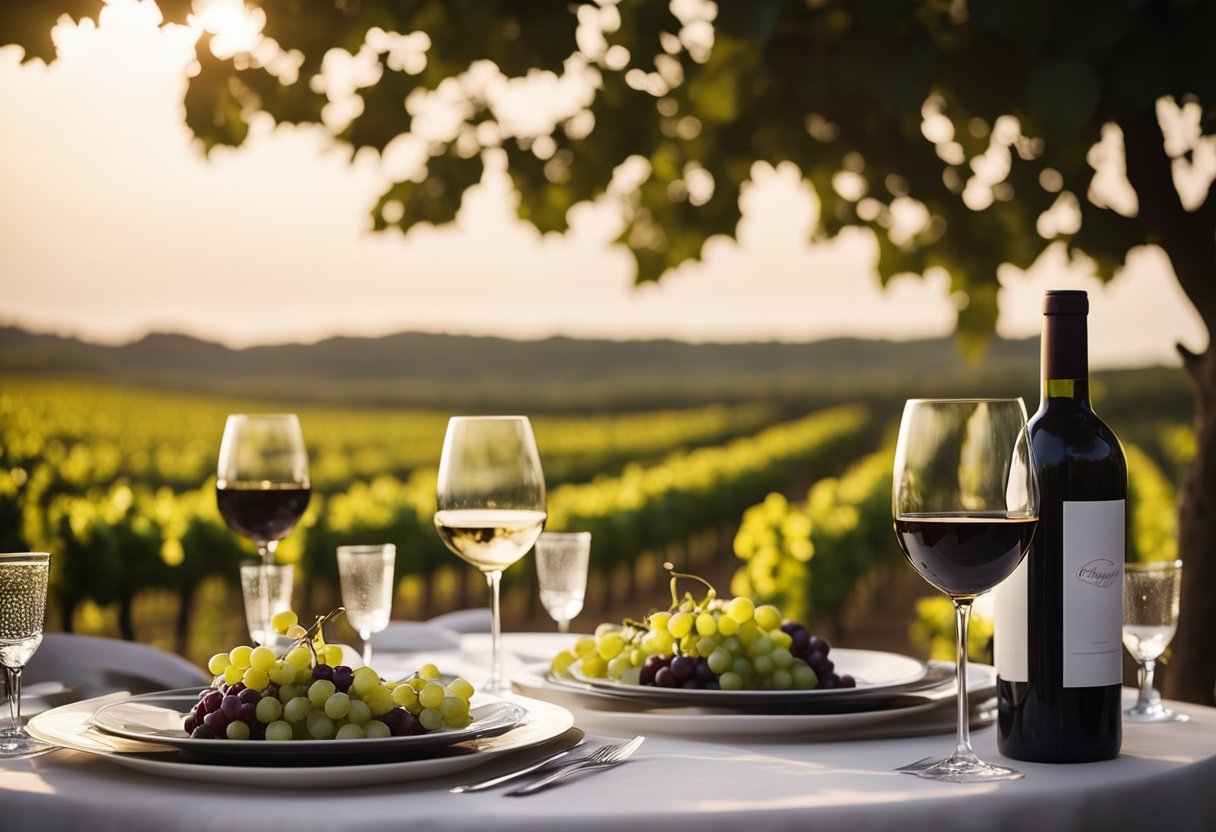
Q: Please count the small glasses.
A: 5